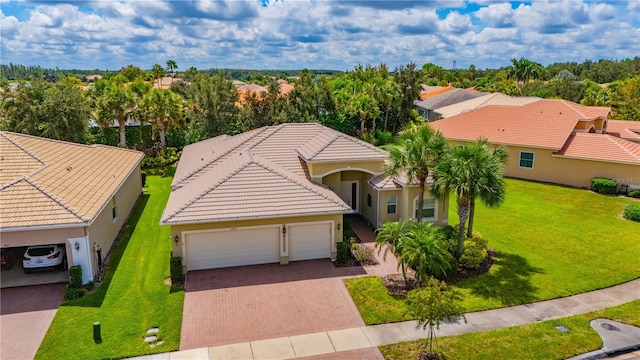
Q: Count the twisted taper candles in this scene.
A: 0